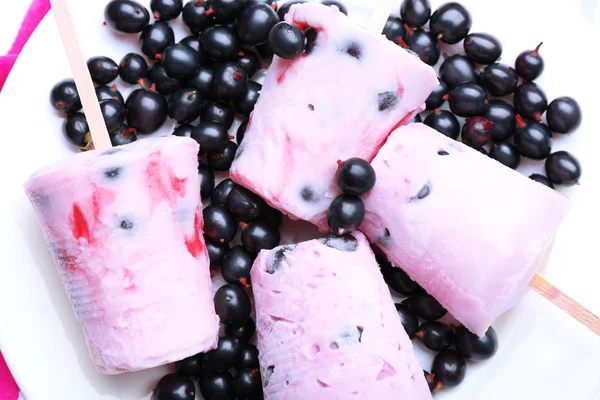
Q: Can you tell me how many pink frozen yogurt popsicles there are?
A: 4